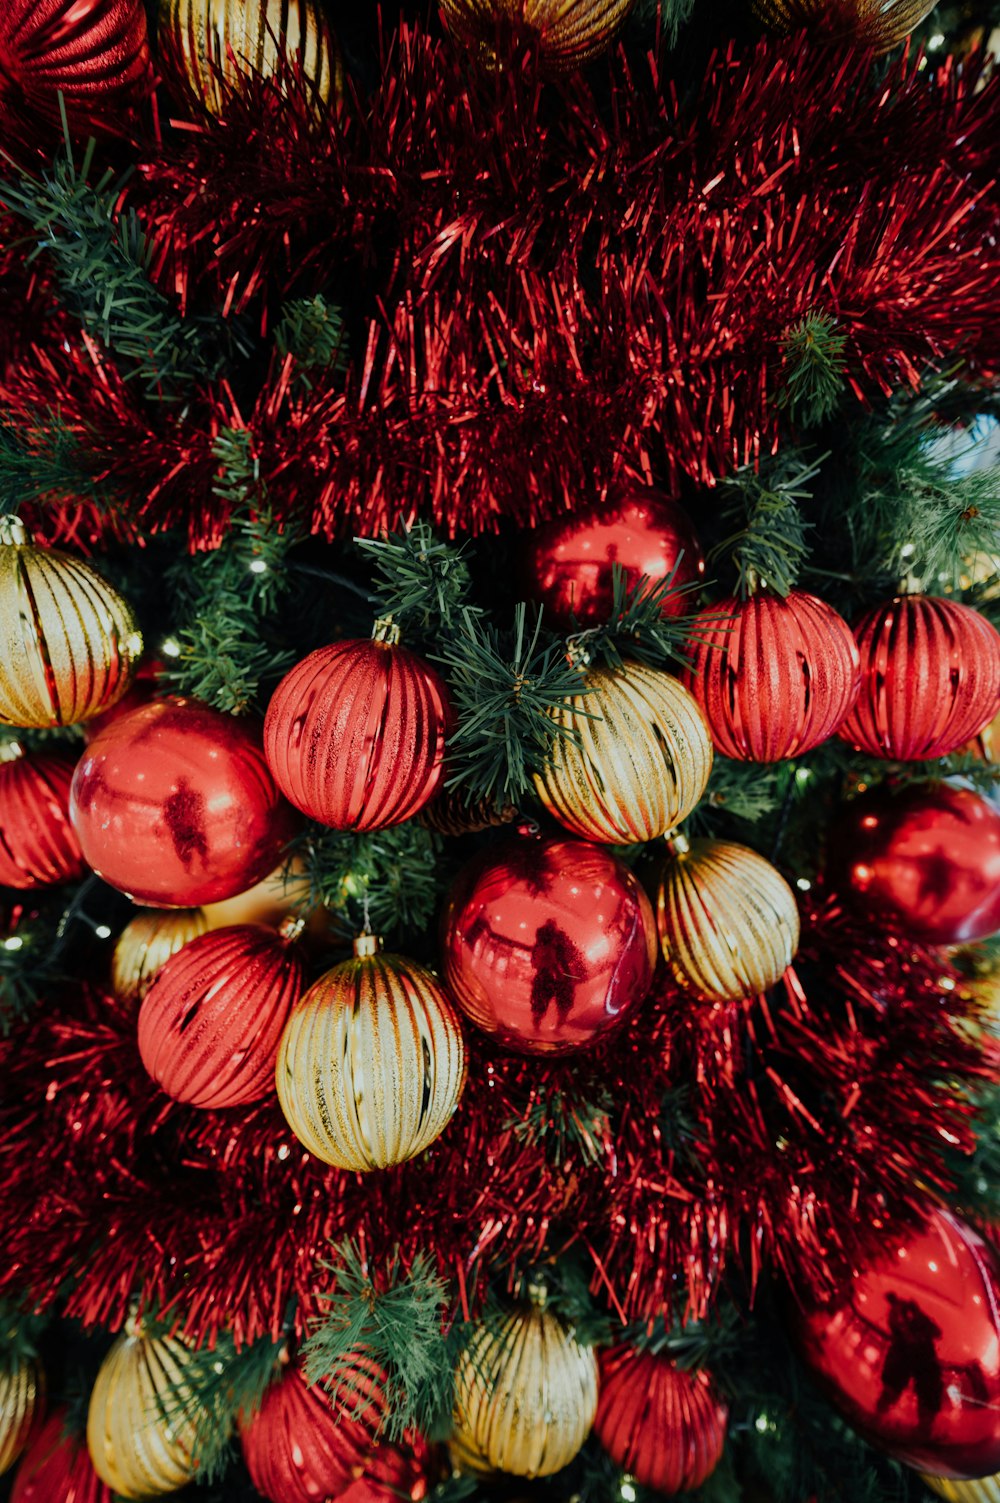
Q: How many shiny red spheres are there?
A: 5